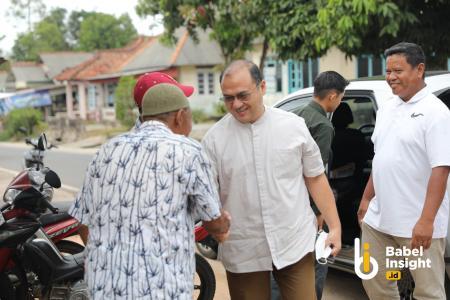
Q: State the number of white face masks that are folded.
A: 1